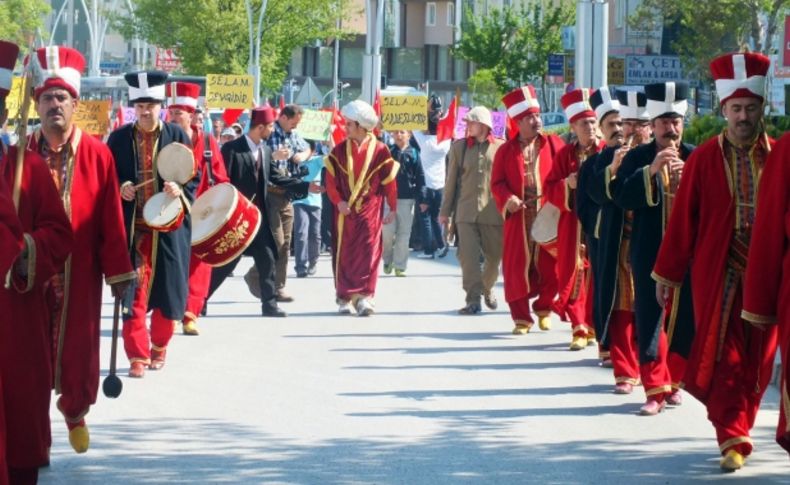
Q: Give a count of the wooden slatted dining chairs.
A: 0